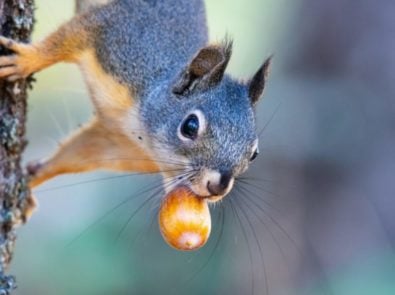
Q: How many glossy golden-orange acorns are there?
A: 1